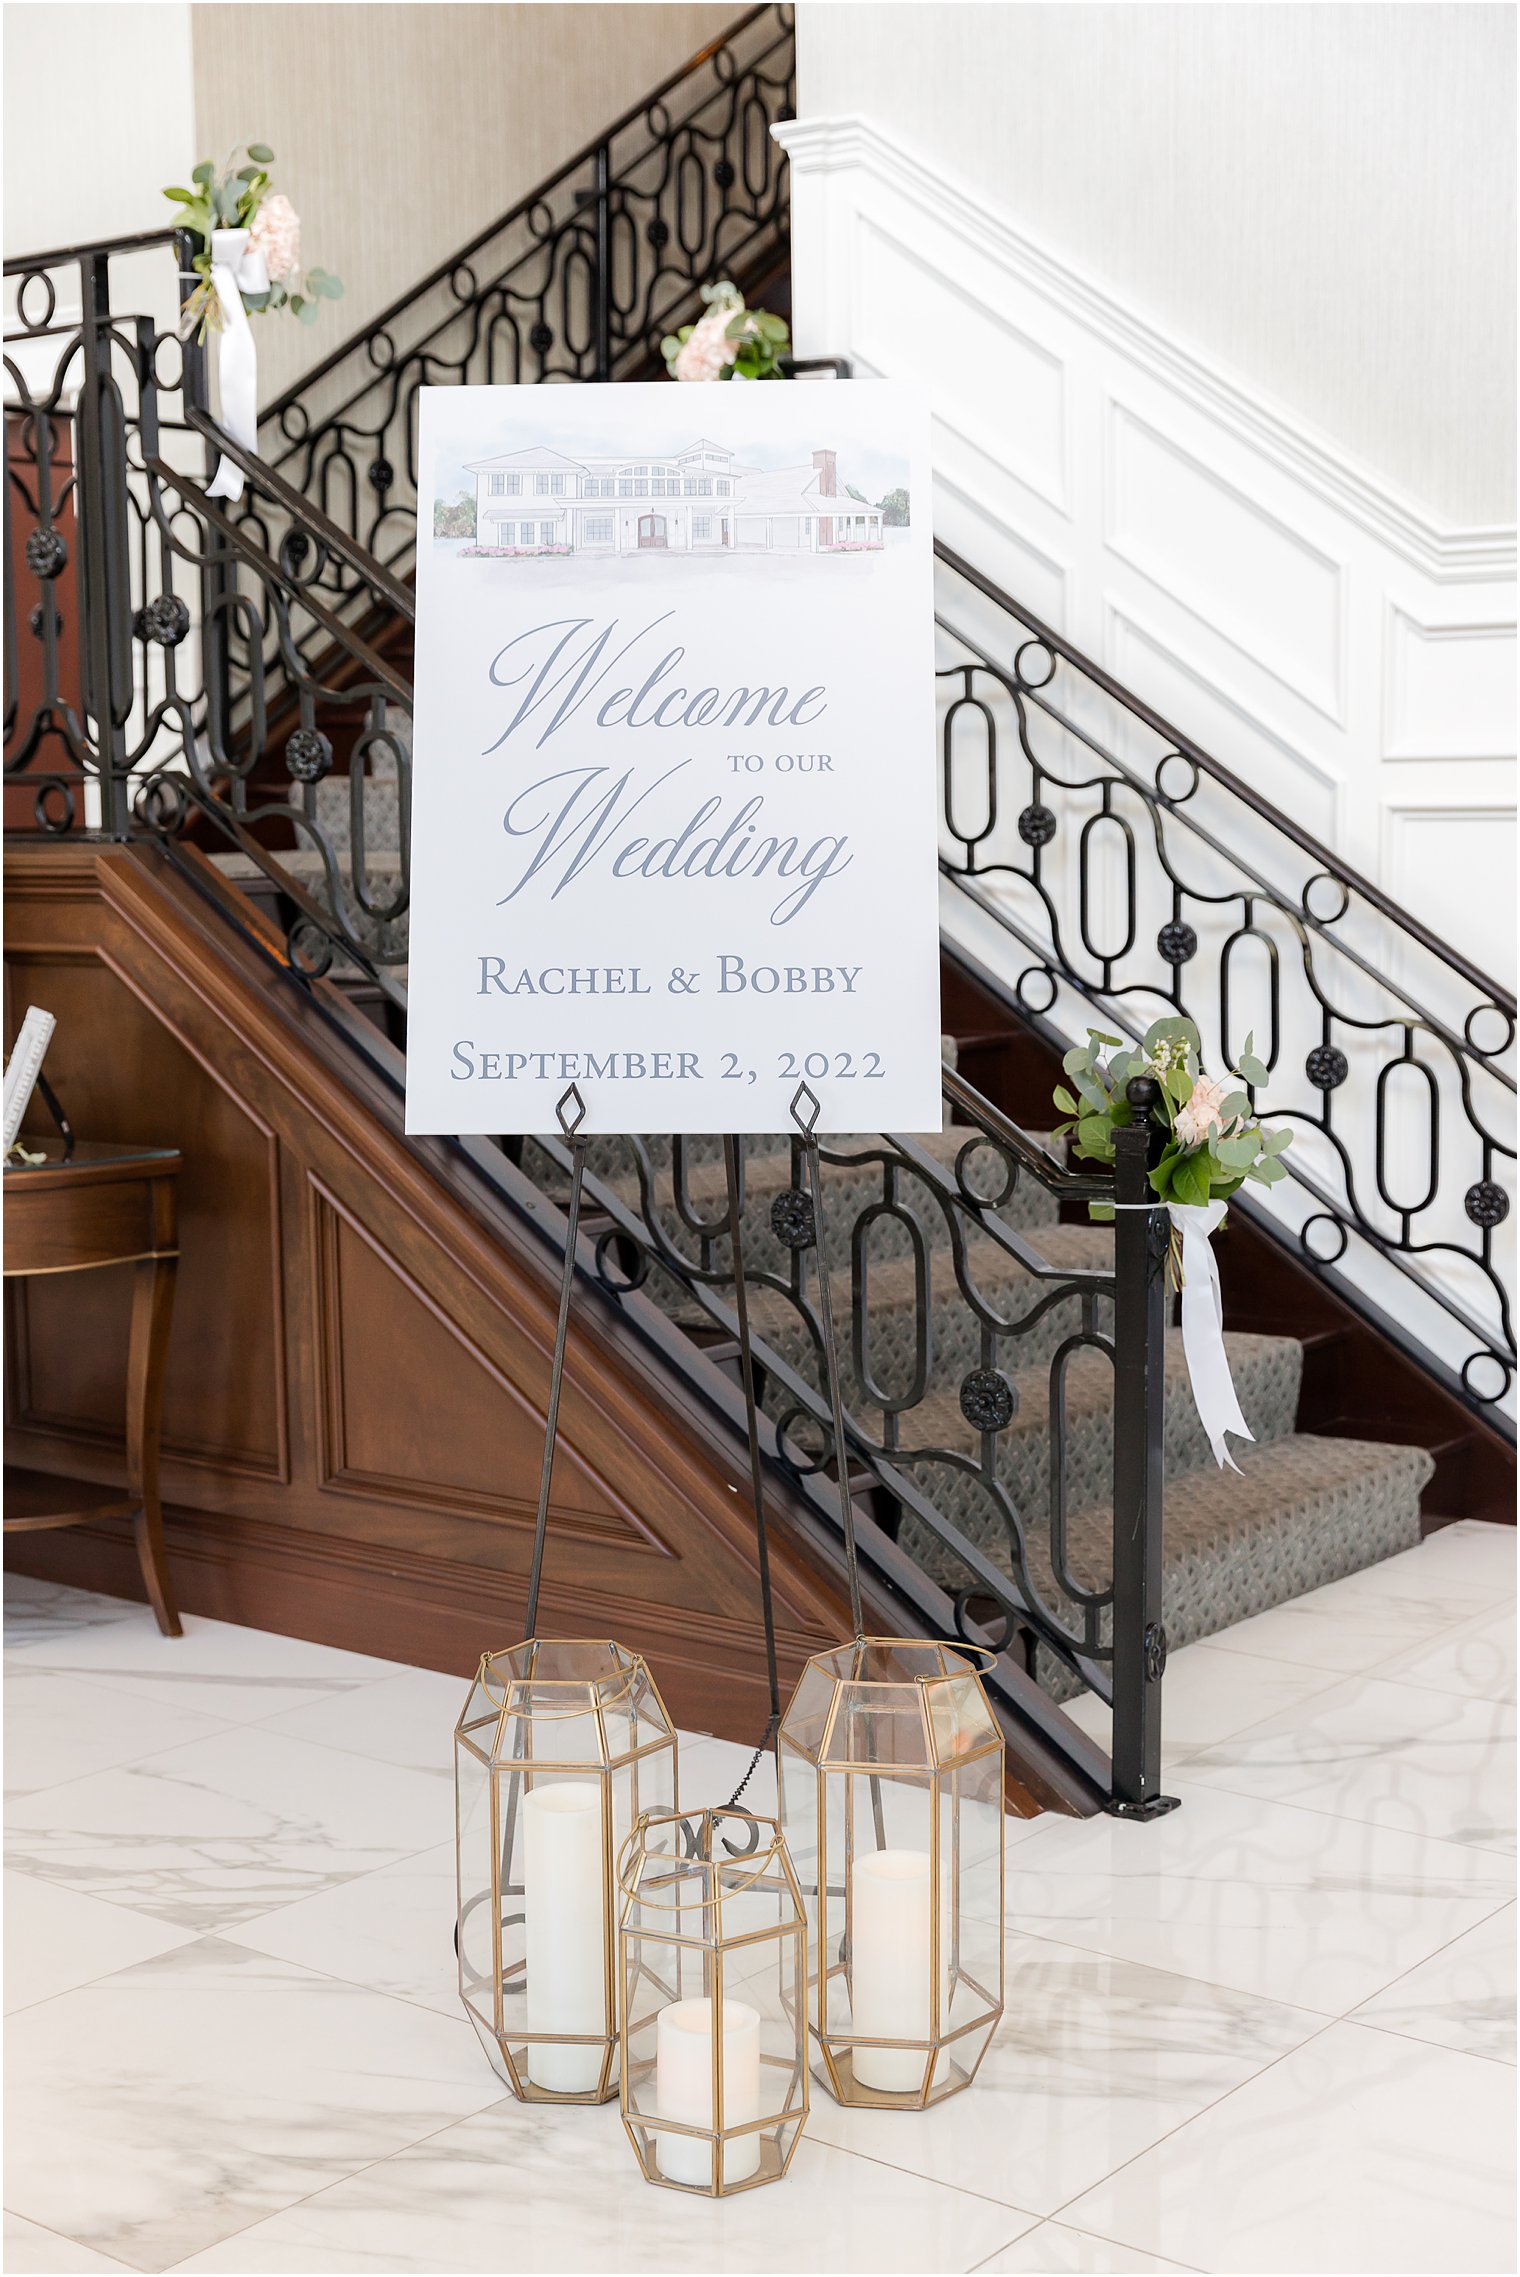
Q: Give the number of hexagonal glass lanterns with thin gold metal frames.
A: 3